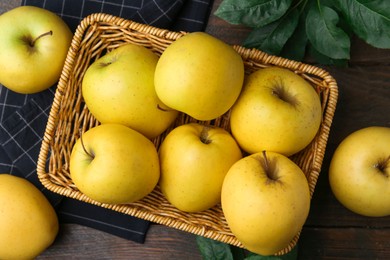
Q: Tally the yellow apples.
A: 9